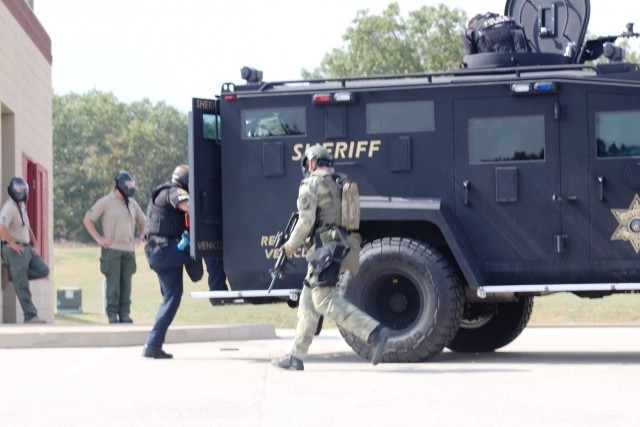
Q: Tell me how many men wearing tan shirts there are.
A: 2